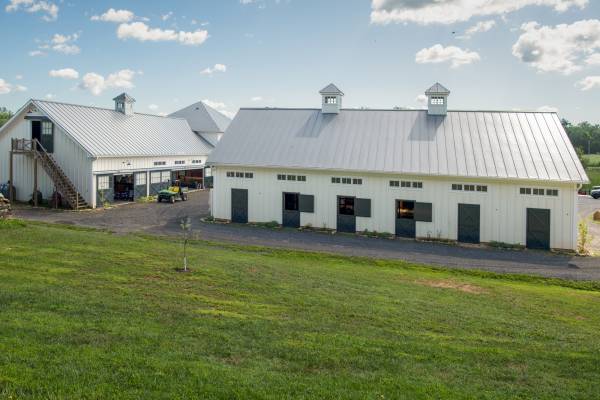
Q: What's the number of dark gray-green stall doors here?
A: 6